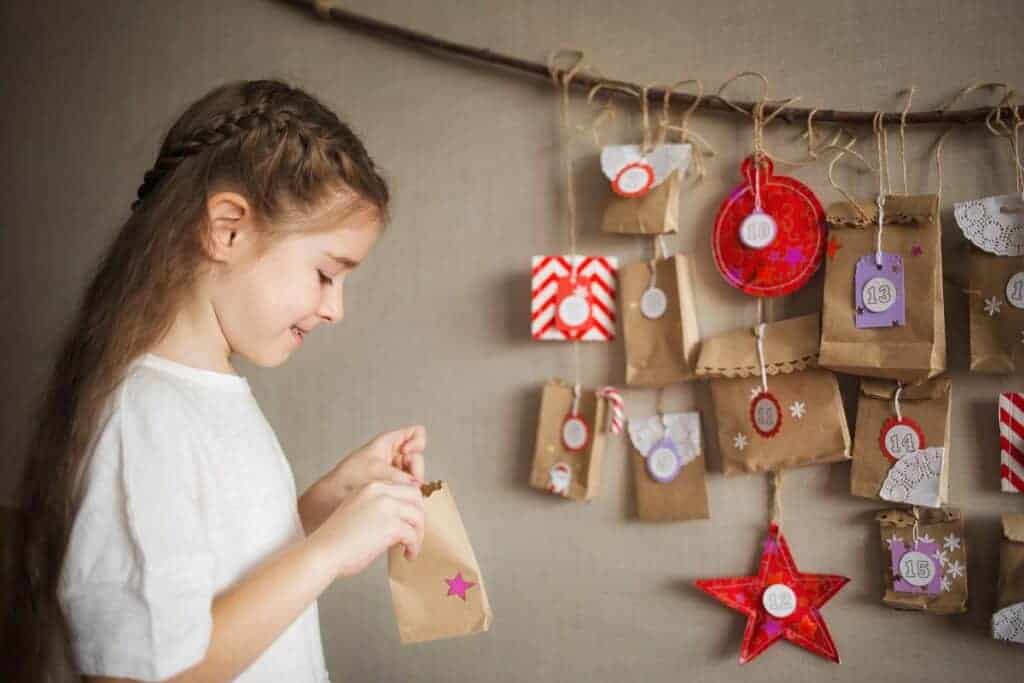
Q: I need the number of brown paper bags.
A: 11